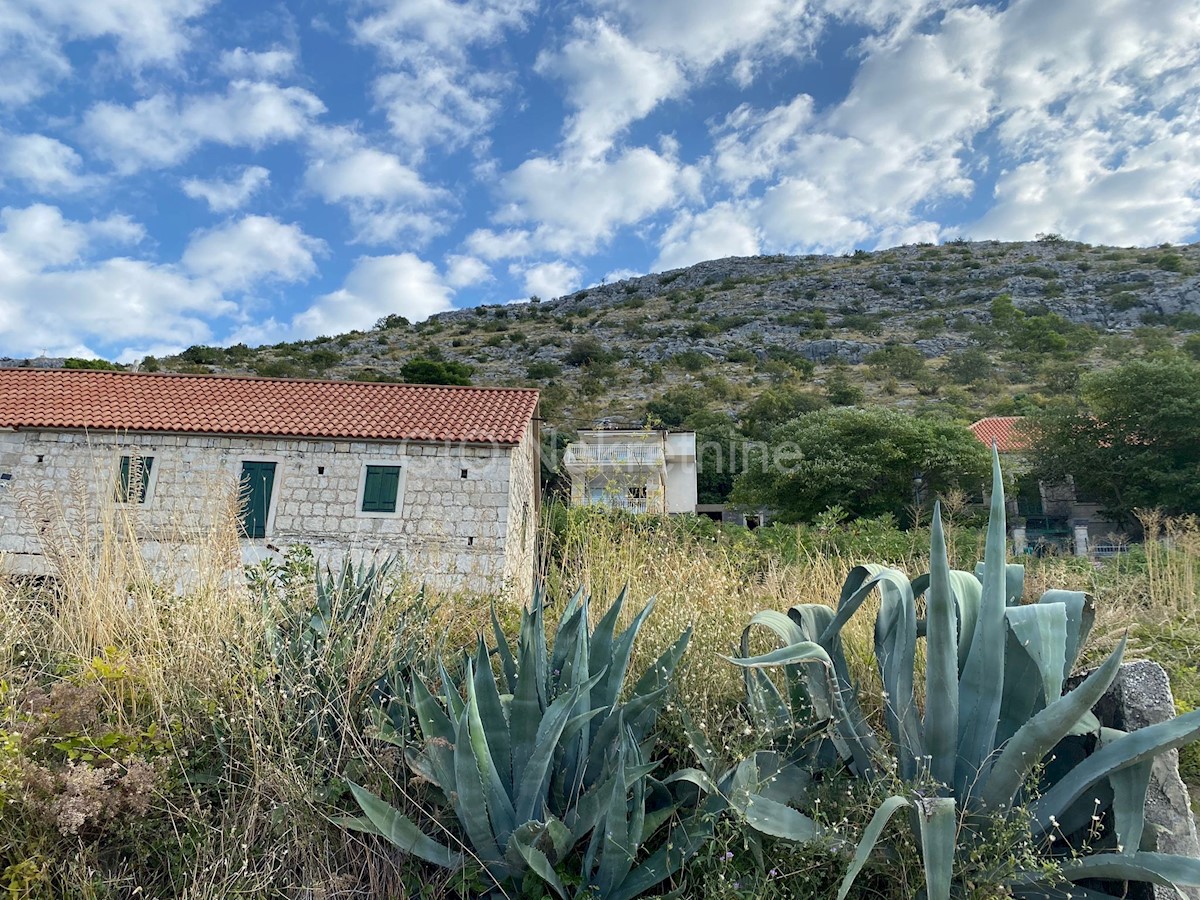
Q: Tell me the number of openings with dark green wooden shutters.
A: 3